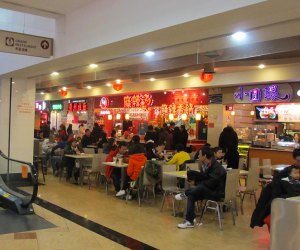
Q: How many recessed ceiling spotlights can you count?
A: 12